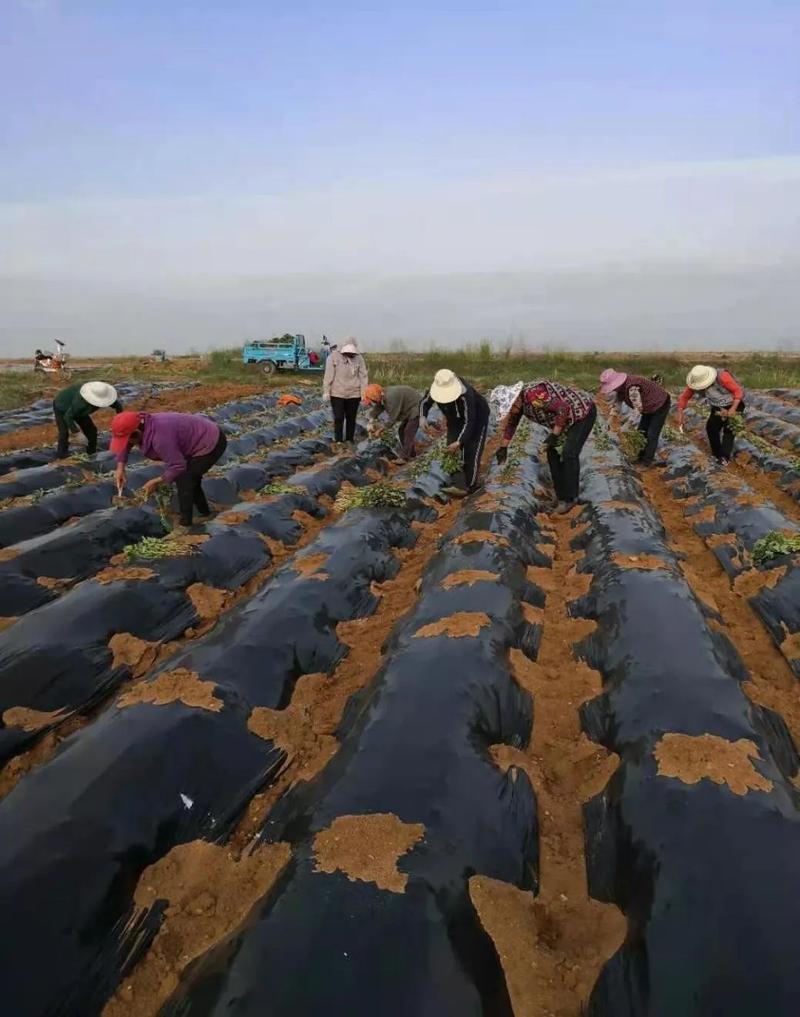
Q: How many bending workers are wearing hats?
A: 7